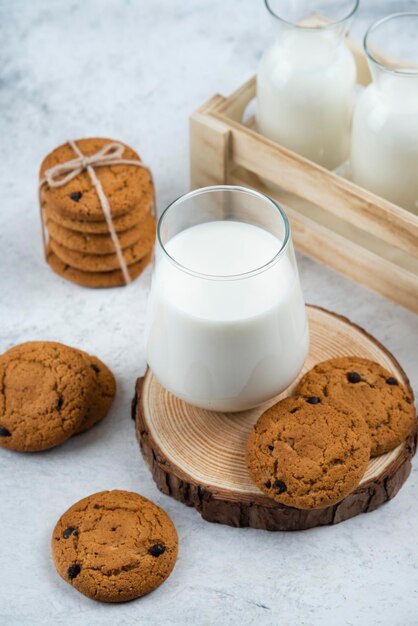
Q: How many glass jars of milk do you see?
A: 2